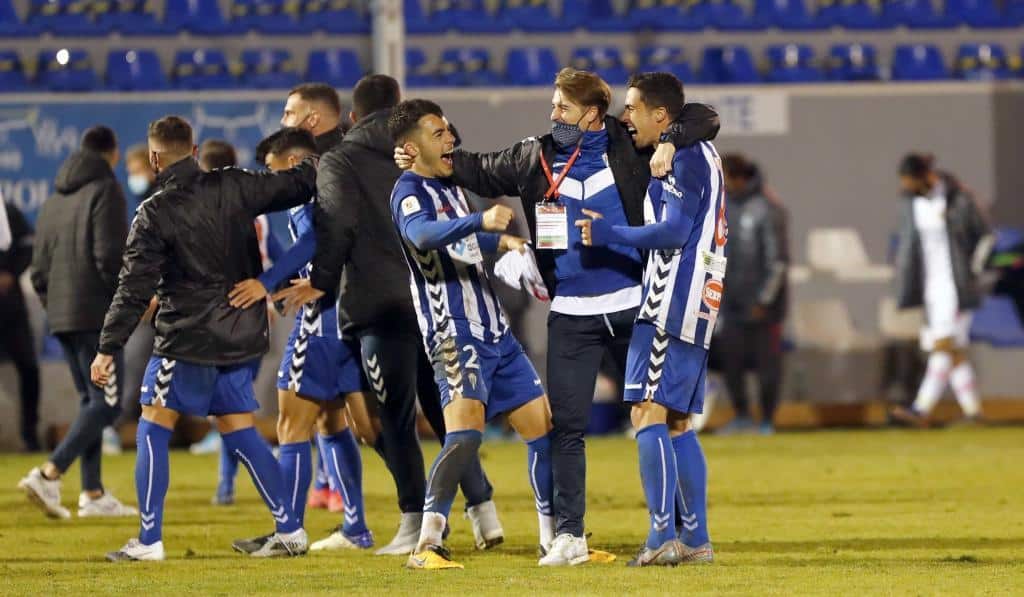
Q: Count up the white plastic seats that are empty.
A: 3